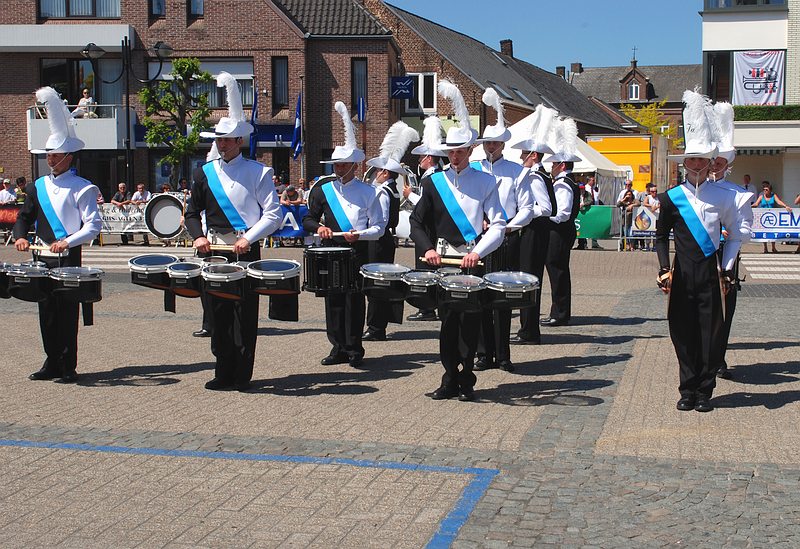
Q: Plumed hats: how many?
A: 11